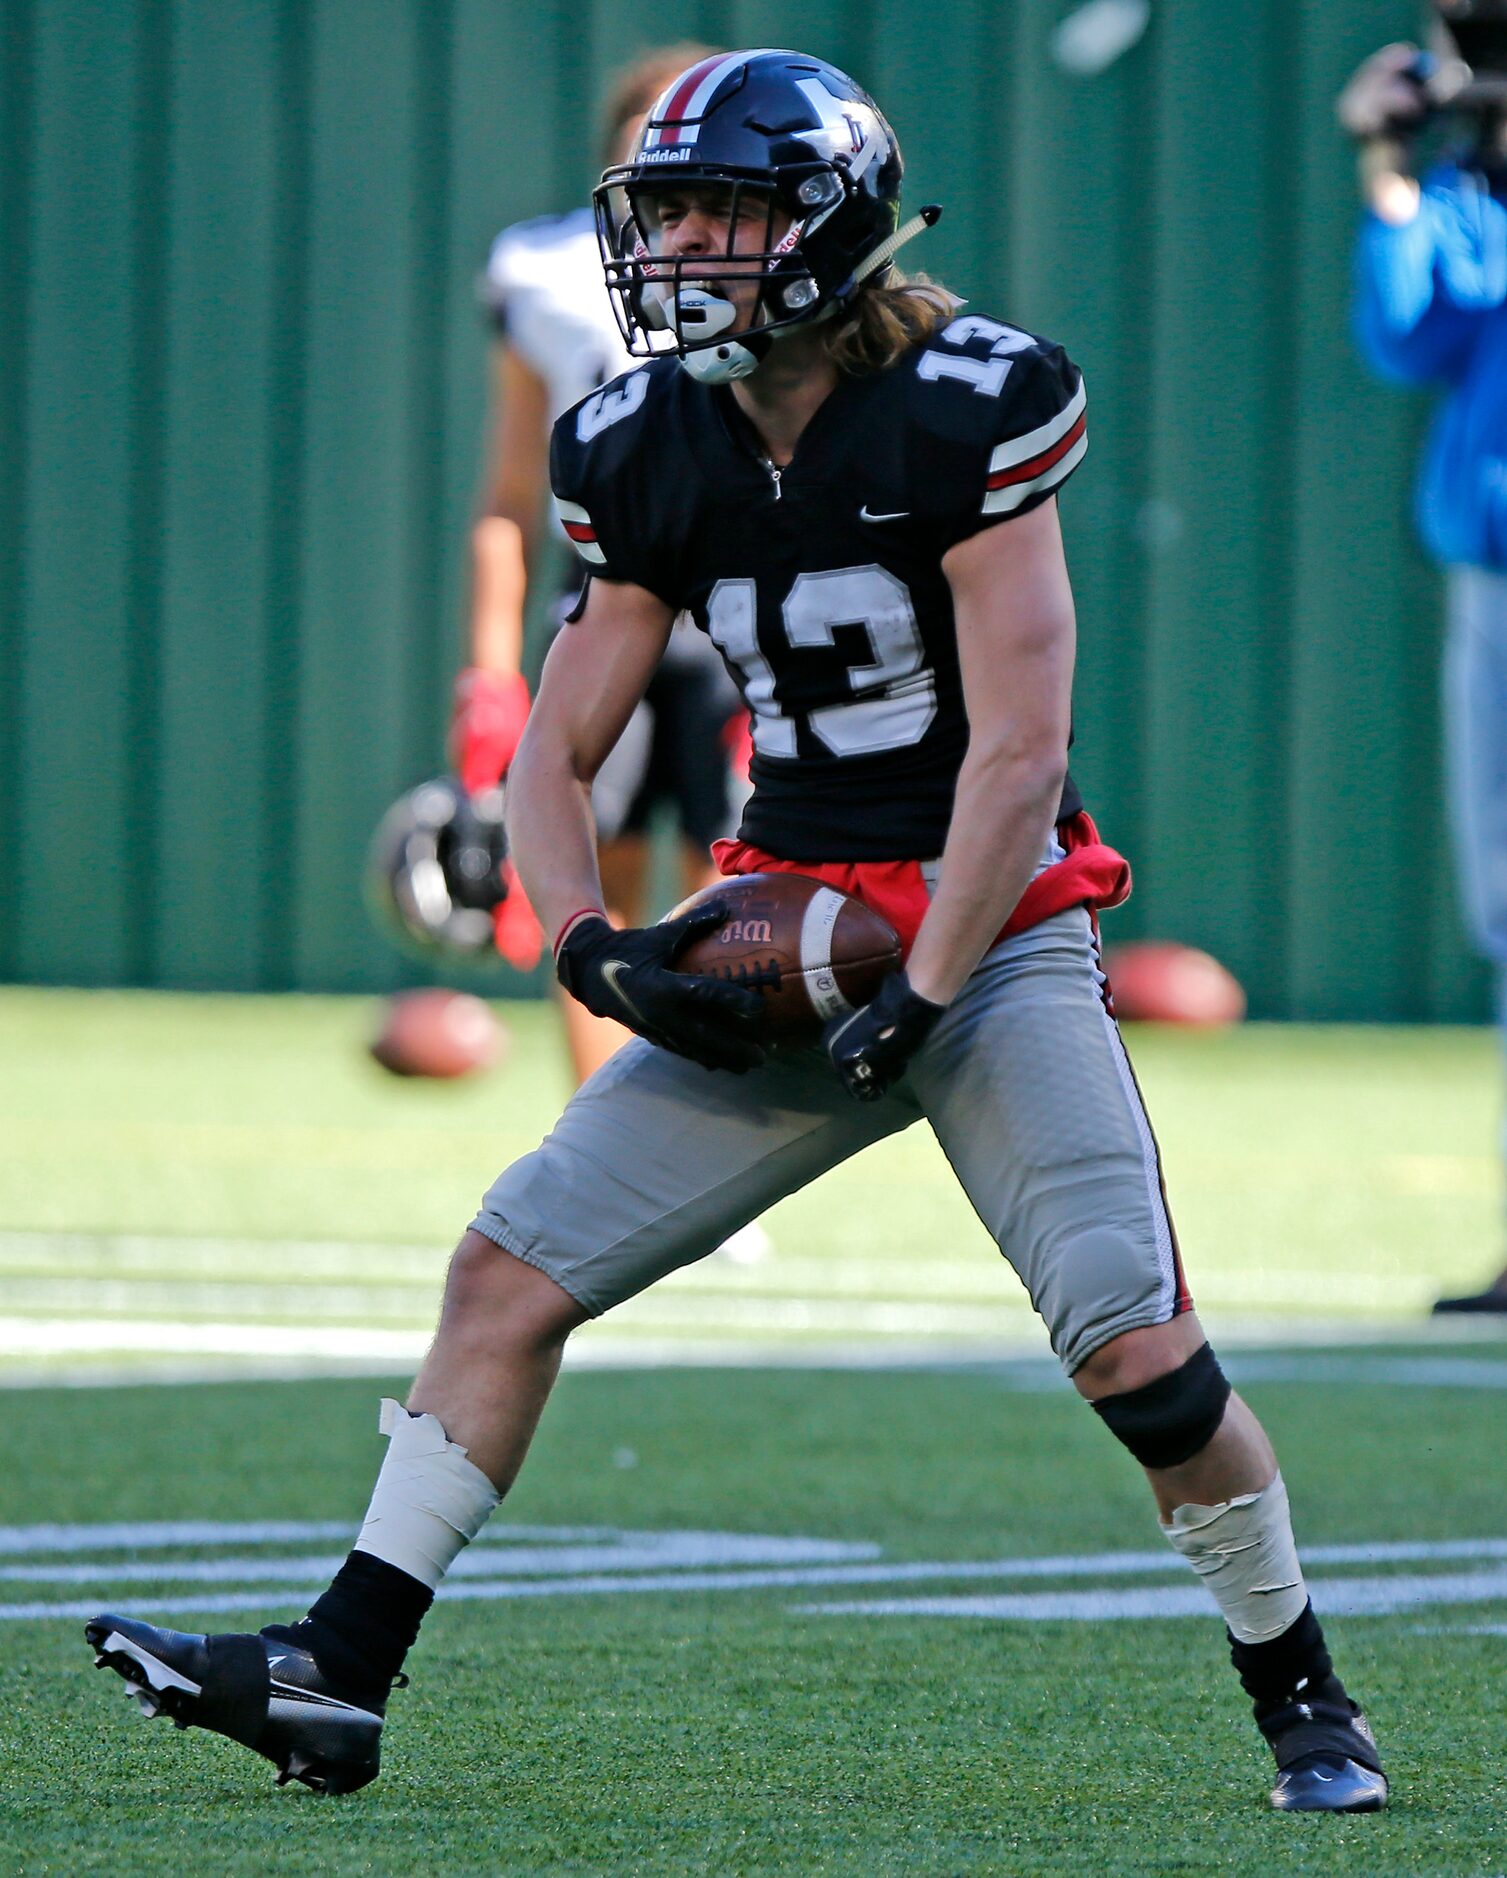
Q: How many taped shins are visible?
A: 2